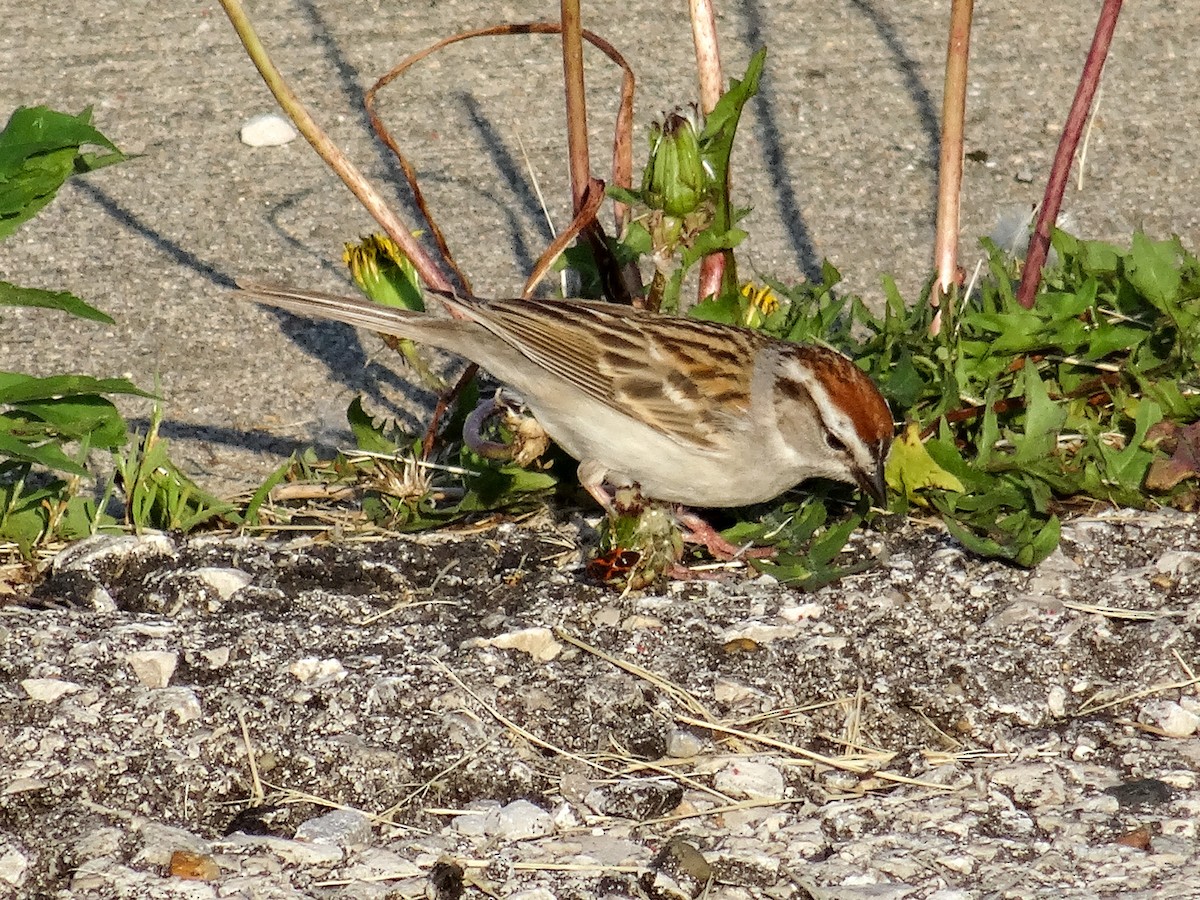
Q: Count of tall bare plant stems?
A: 5